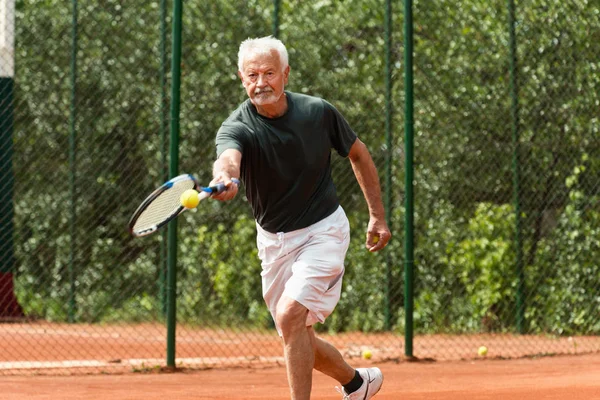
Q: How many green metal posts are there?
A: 7